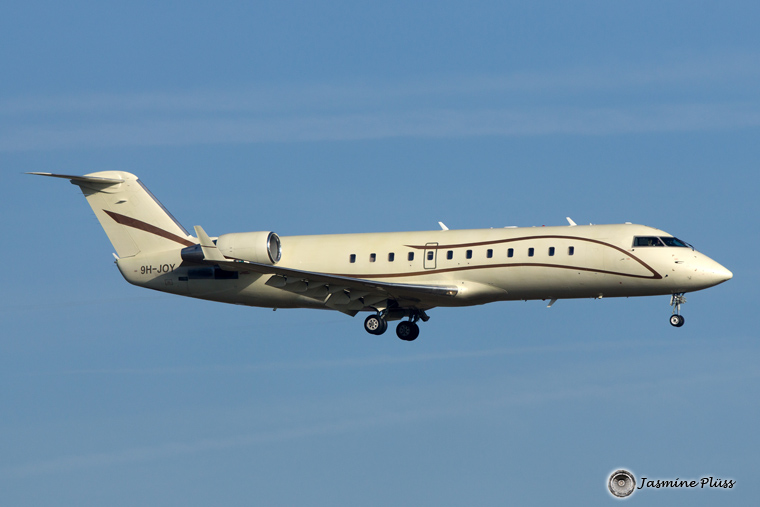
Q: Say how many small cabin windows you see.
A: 12